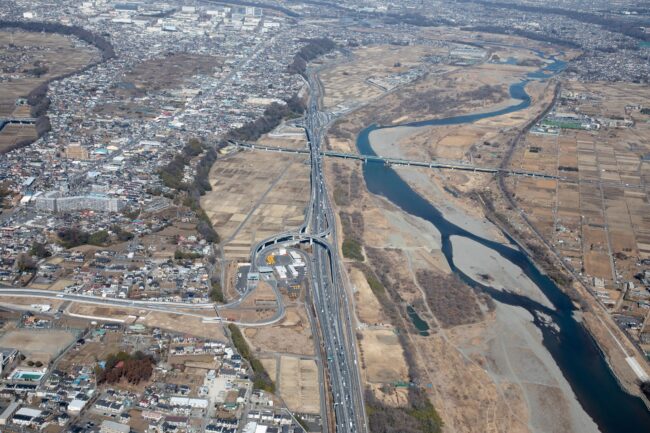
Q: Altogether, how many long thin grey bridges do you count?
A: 1